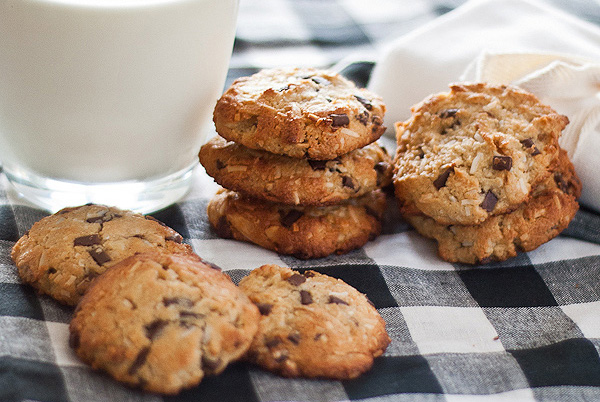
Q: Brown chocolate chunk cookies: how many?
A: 8